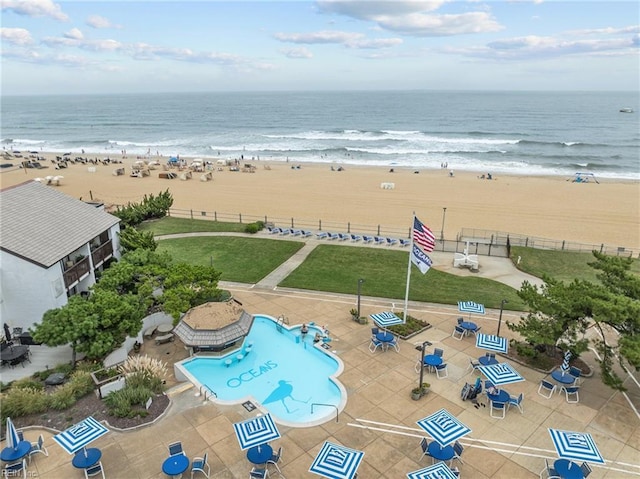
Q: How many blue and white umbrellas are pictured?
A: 12